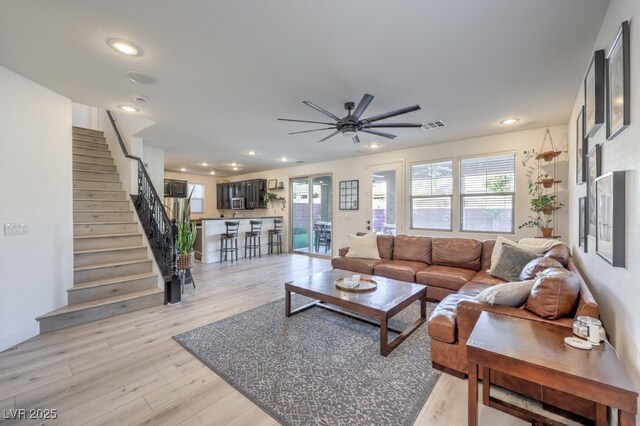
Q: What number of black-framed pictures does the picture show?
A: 6